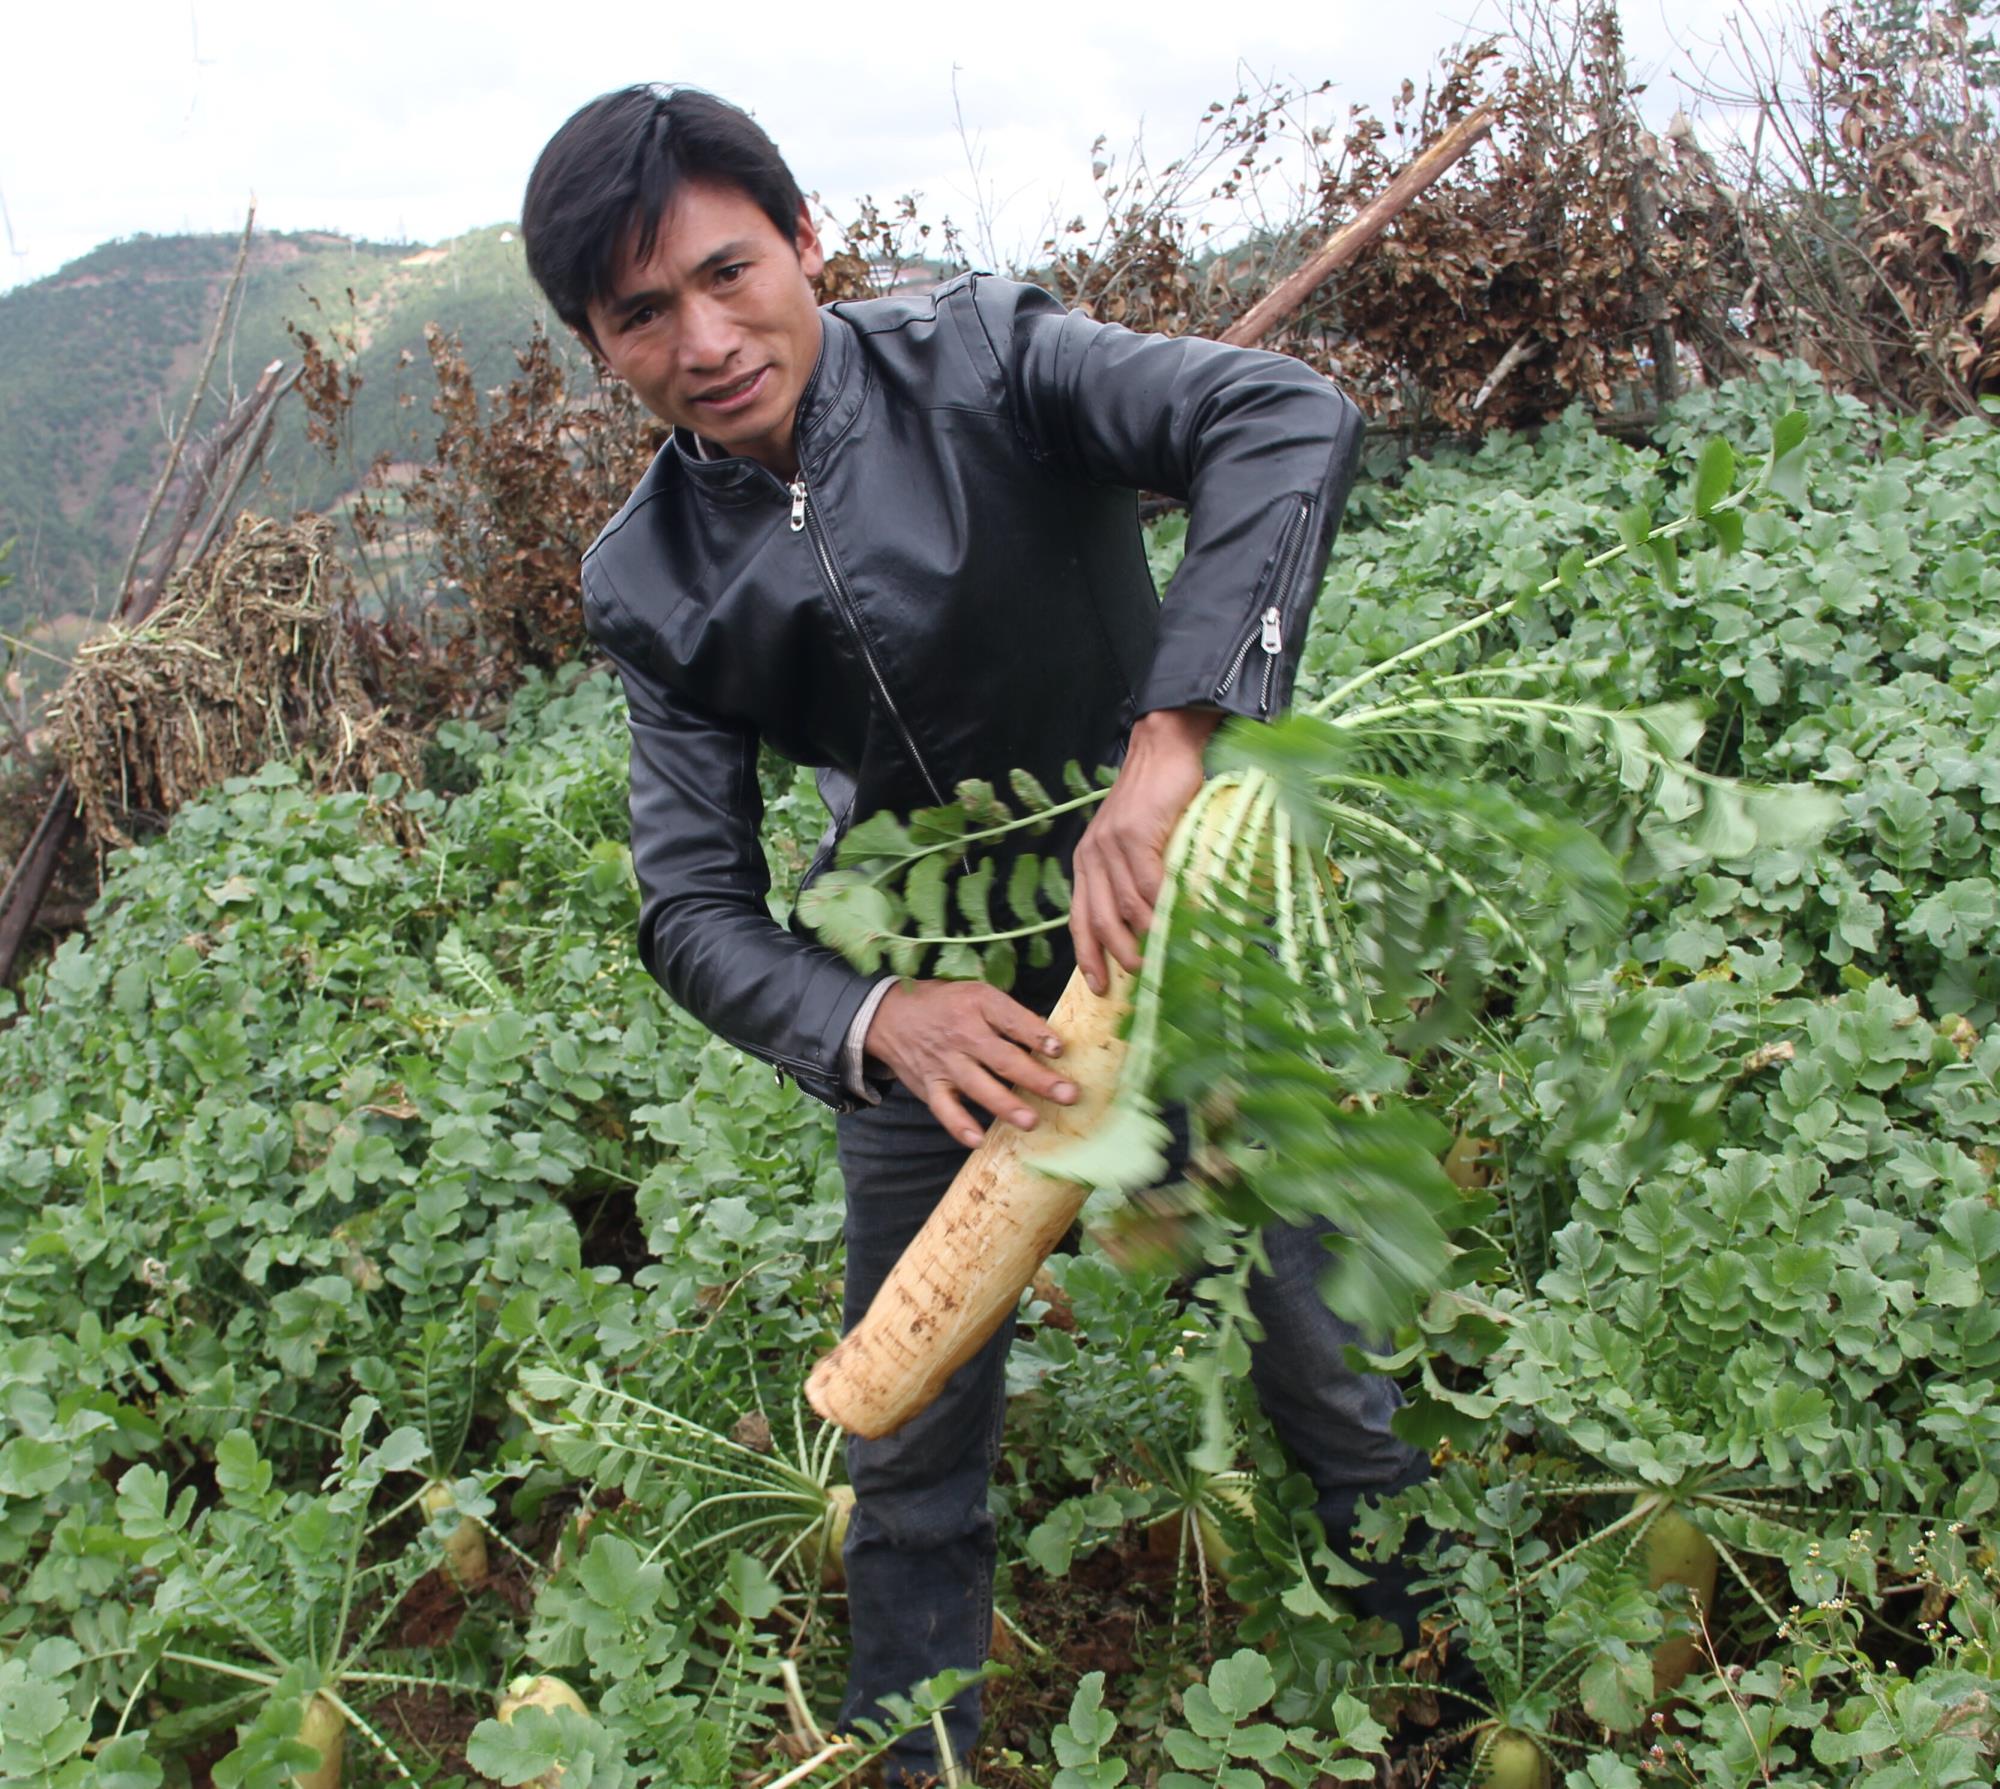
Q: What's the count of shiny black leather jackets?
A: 1